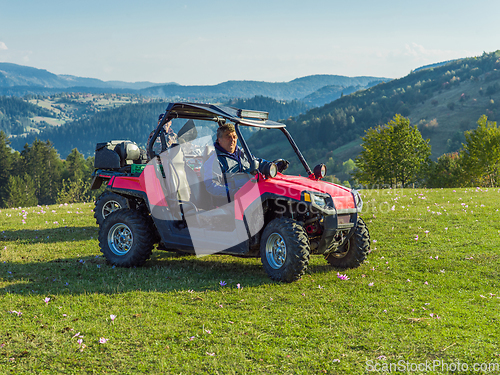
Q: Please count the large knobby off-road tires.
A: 4